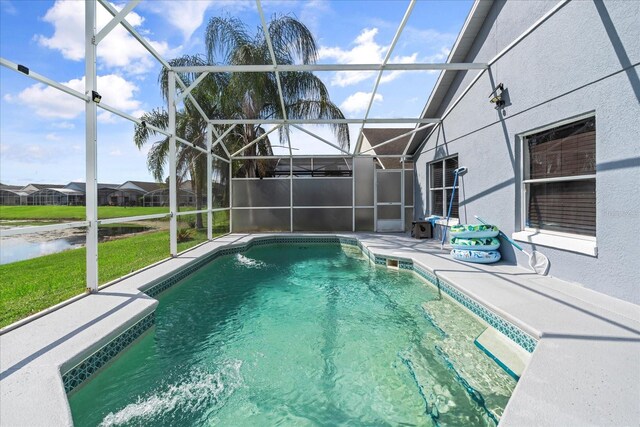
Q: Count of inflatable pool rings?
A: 3